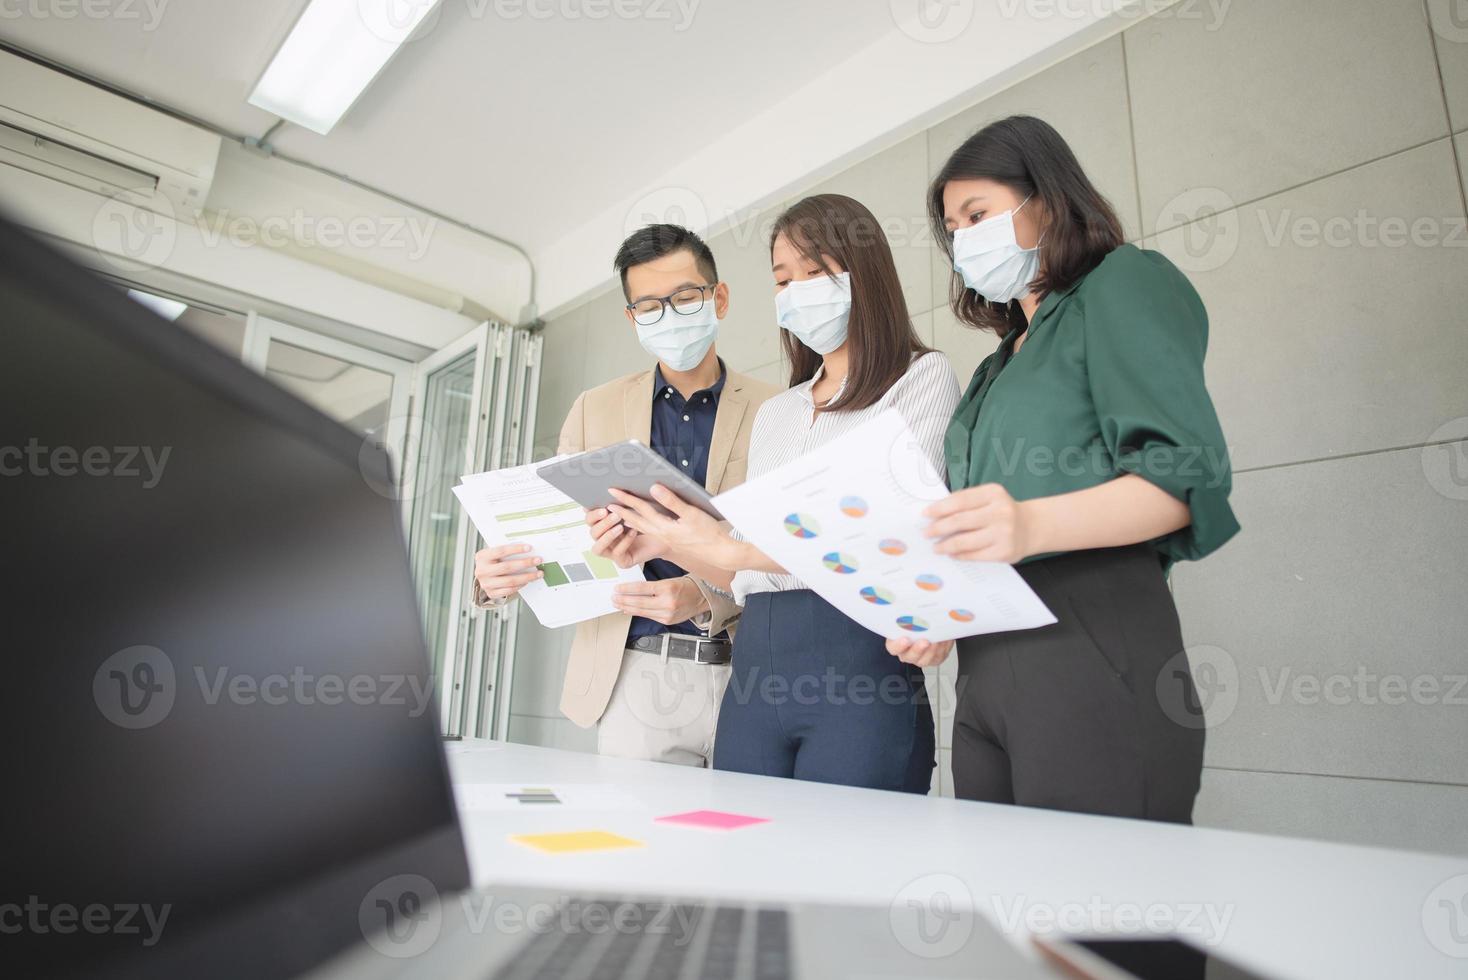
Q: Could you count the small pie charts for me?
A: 8